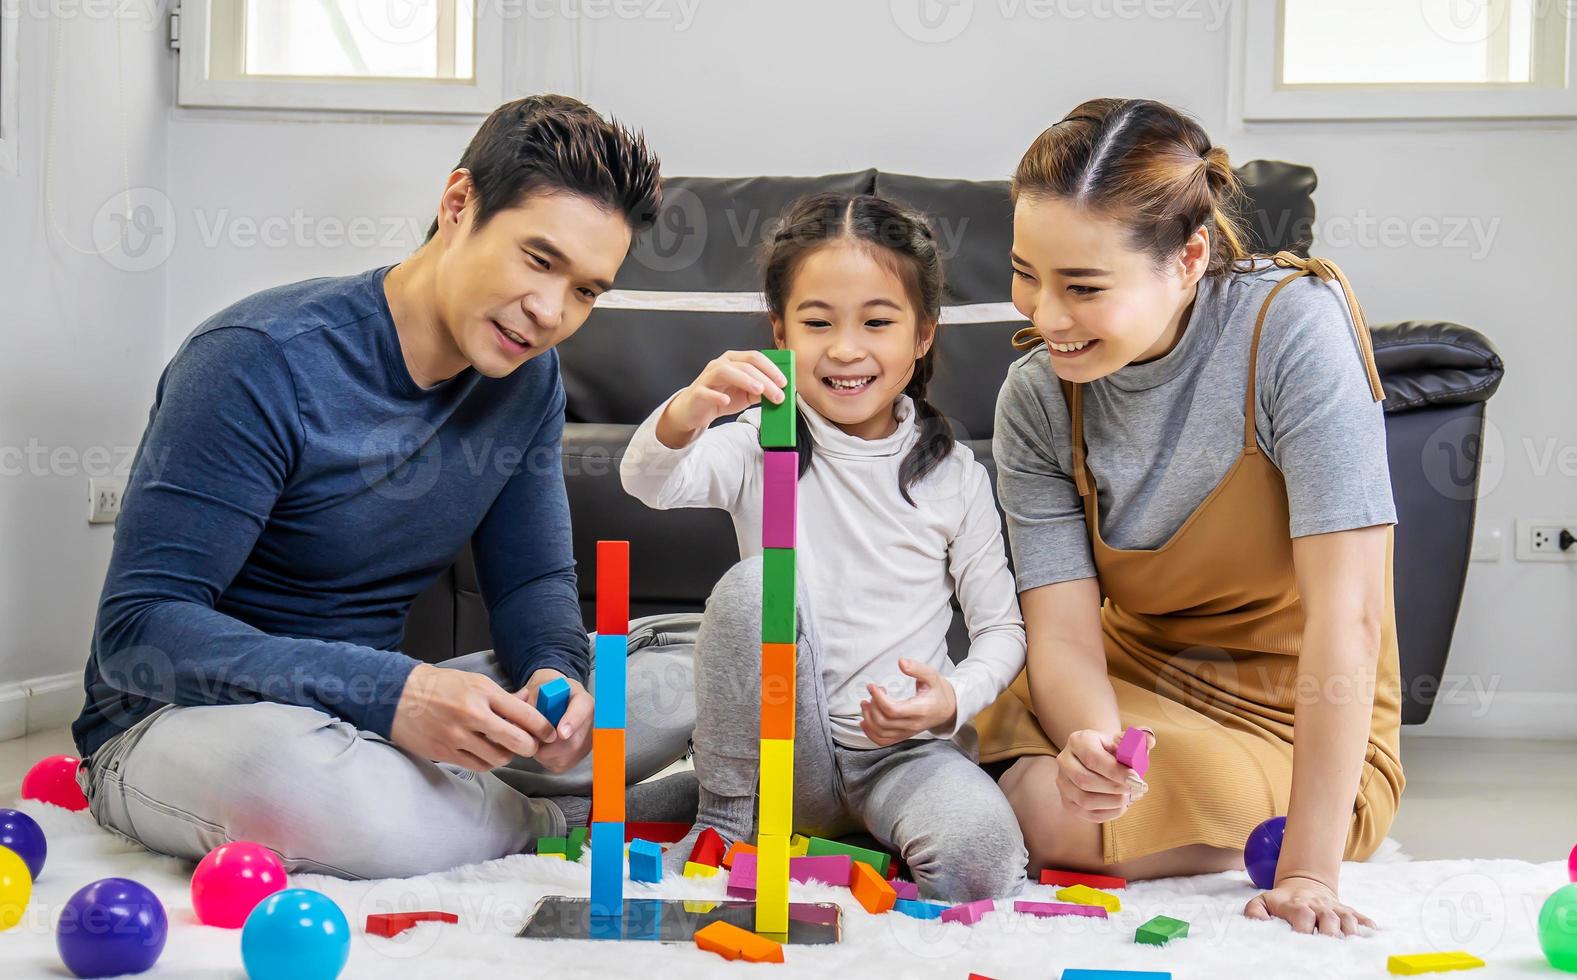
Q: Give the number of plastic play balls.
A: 9